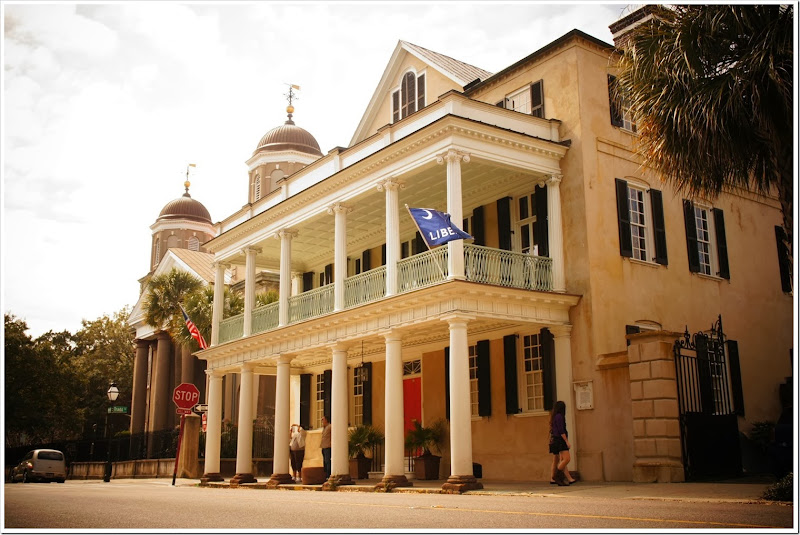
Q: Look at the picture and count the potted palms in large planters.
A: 2